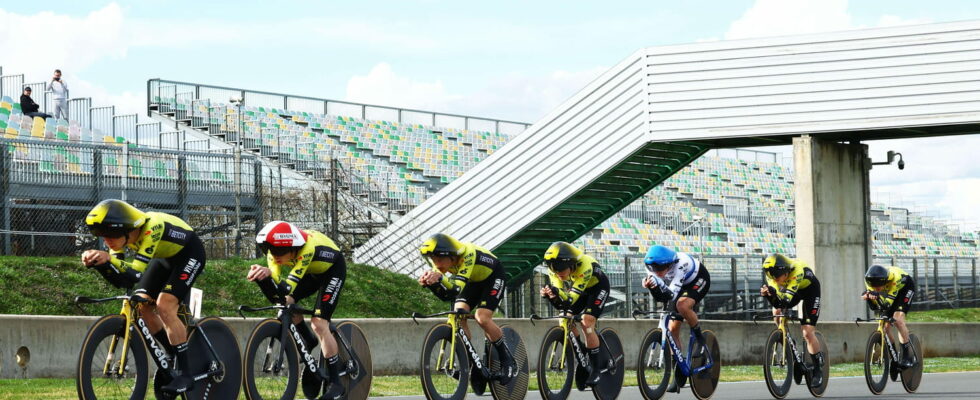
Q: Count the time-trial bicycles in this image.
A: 7